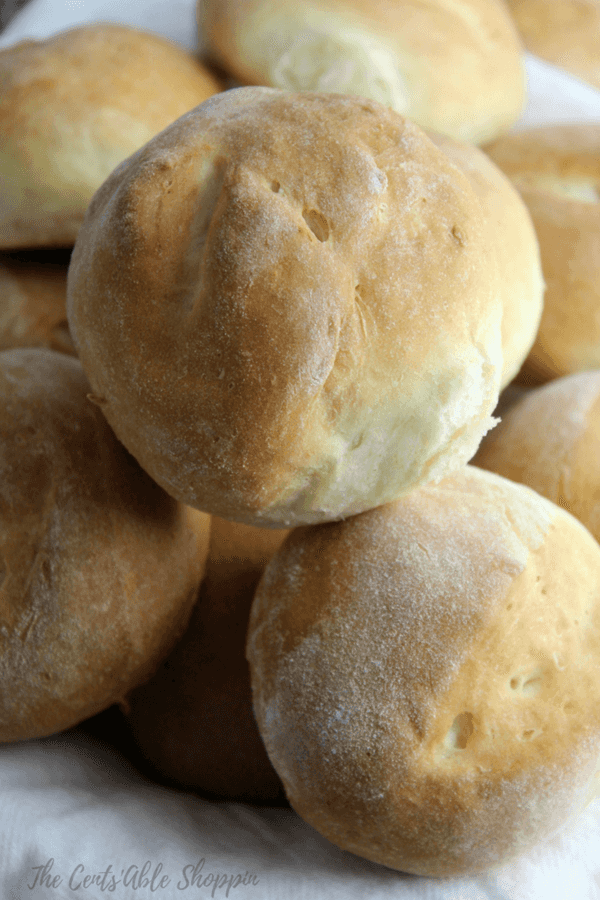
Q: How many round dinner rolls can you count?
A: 11